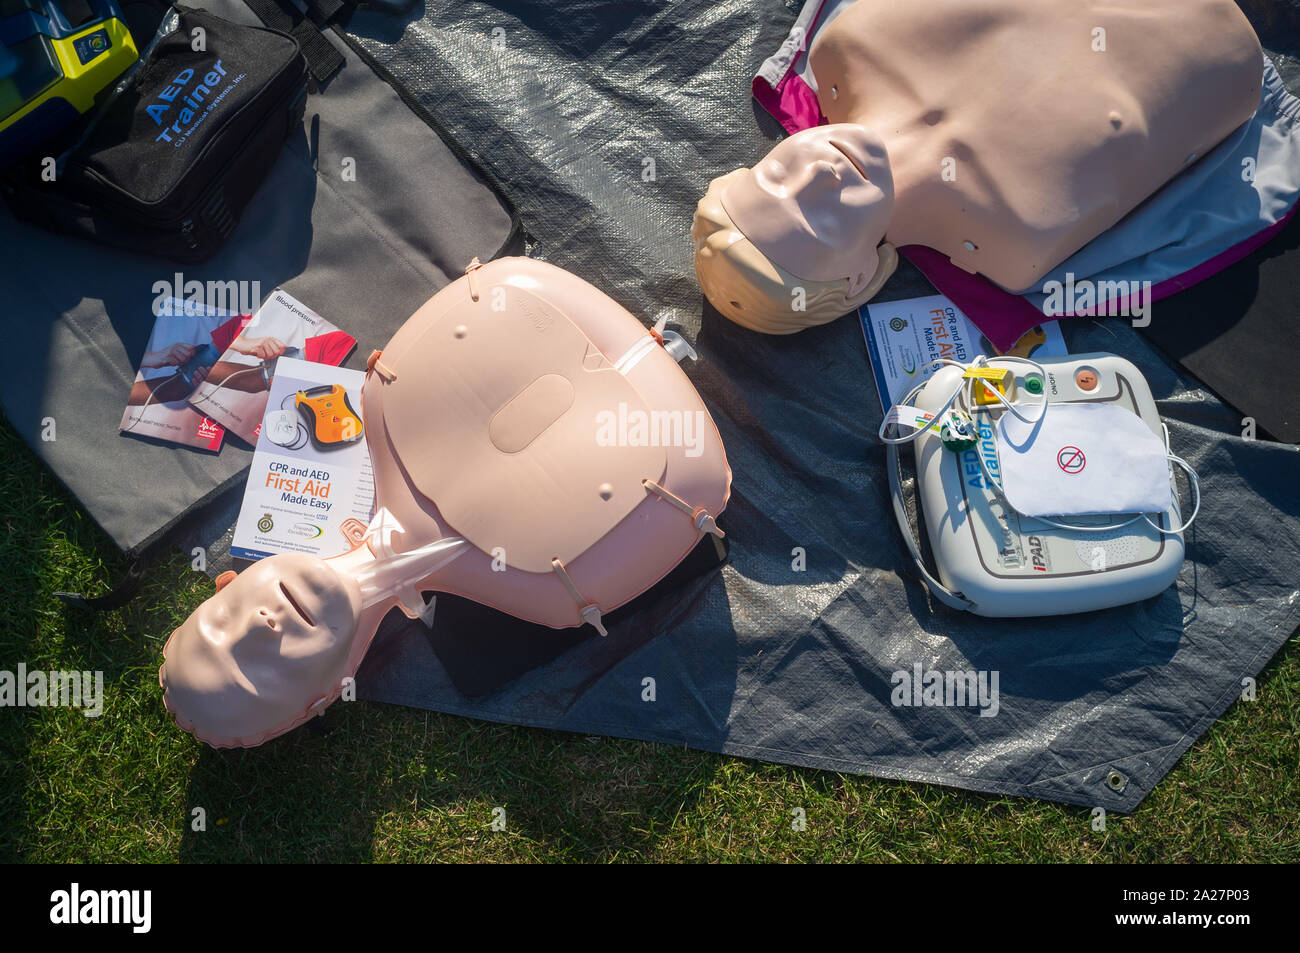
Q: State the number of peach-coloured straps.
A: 4